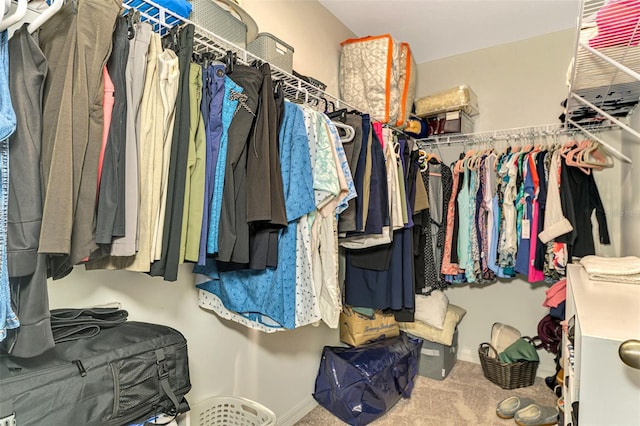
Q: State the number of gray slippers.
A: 2